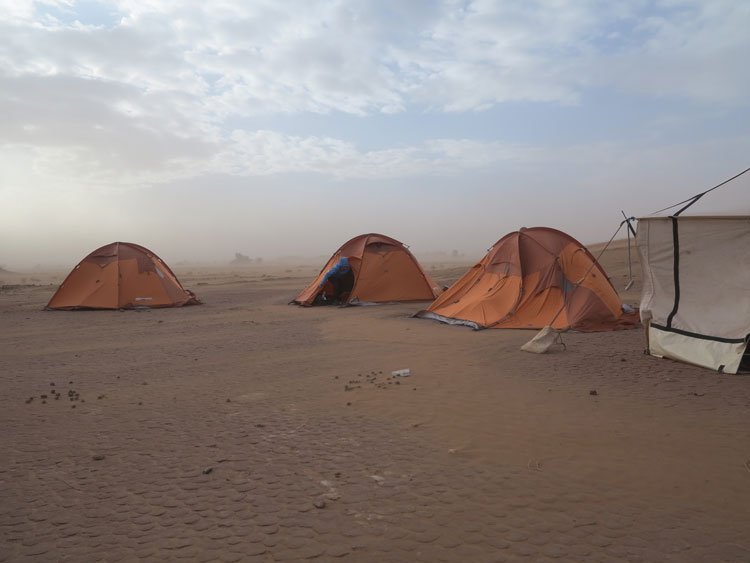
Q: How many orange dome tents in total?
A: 3